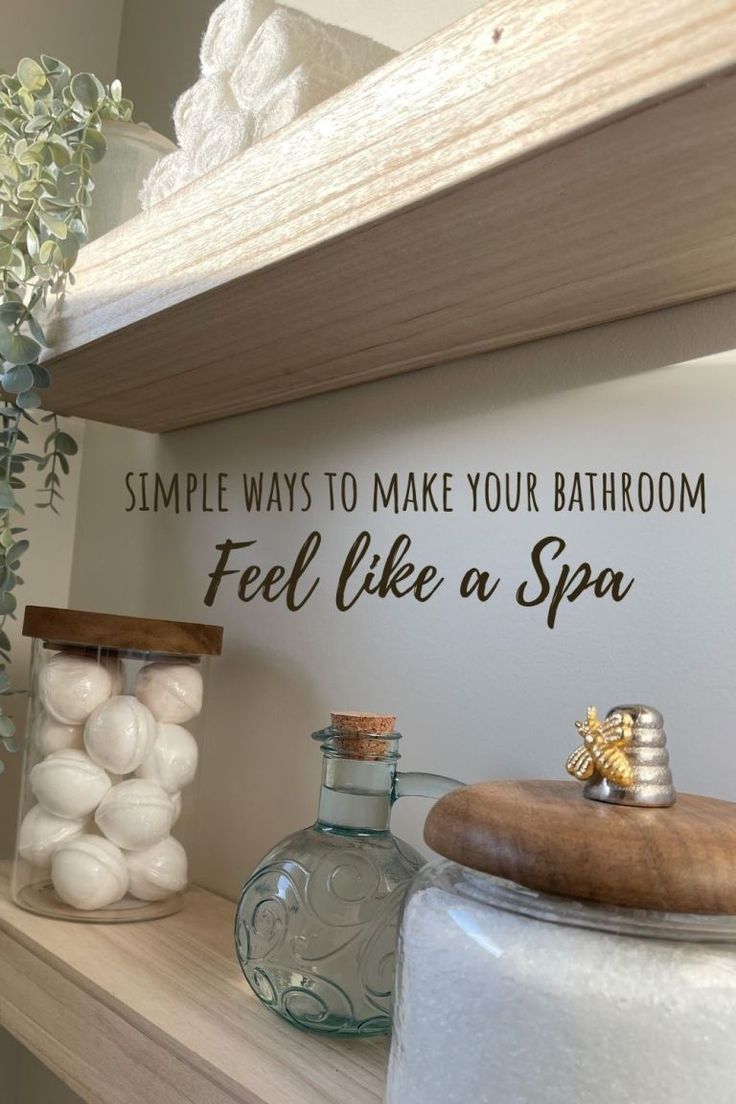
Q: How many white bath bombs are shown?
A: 11